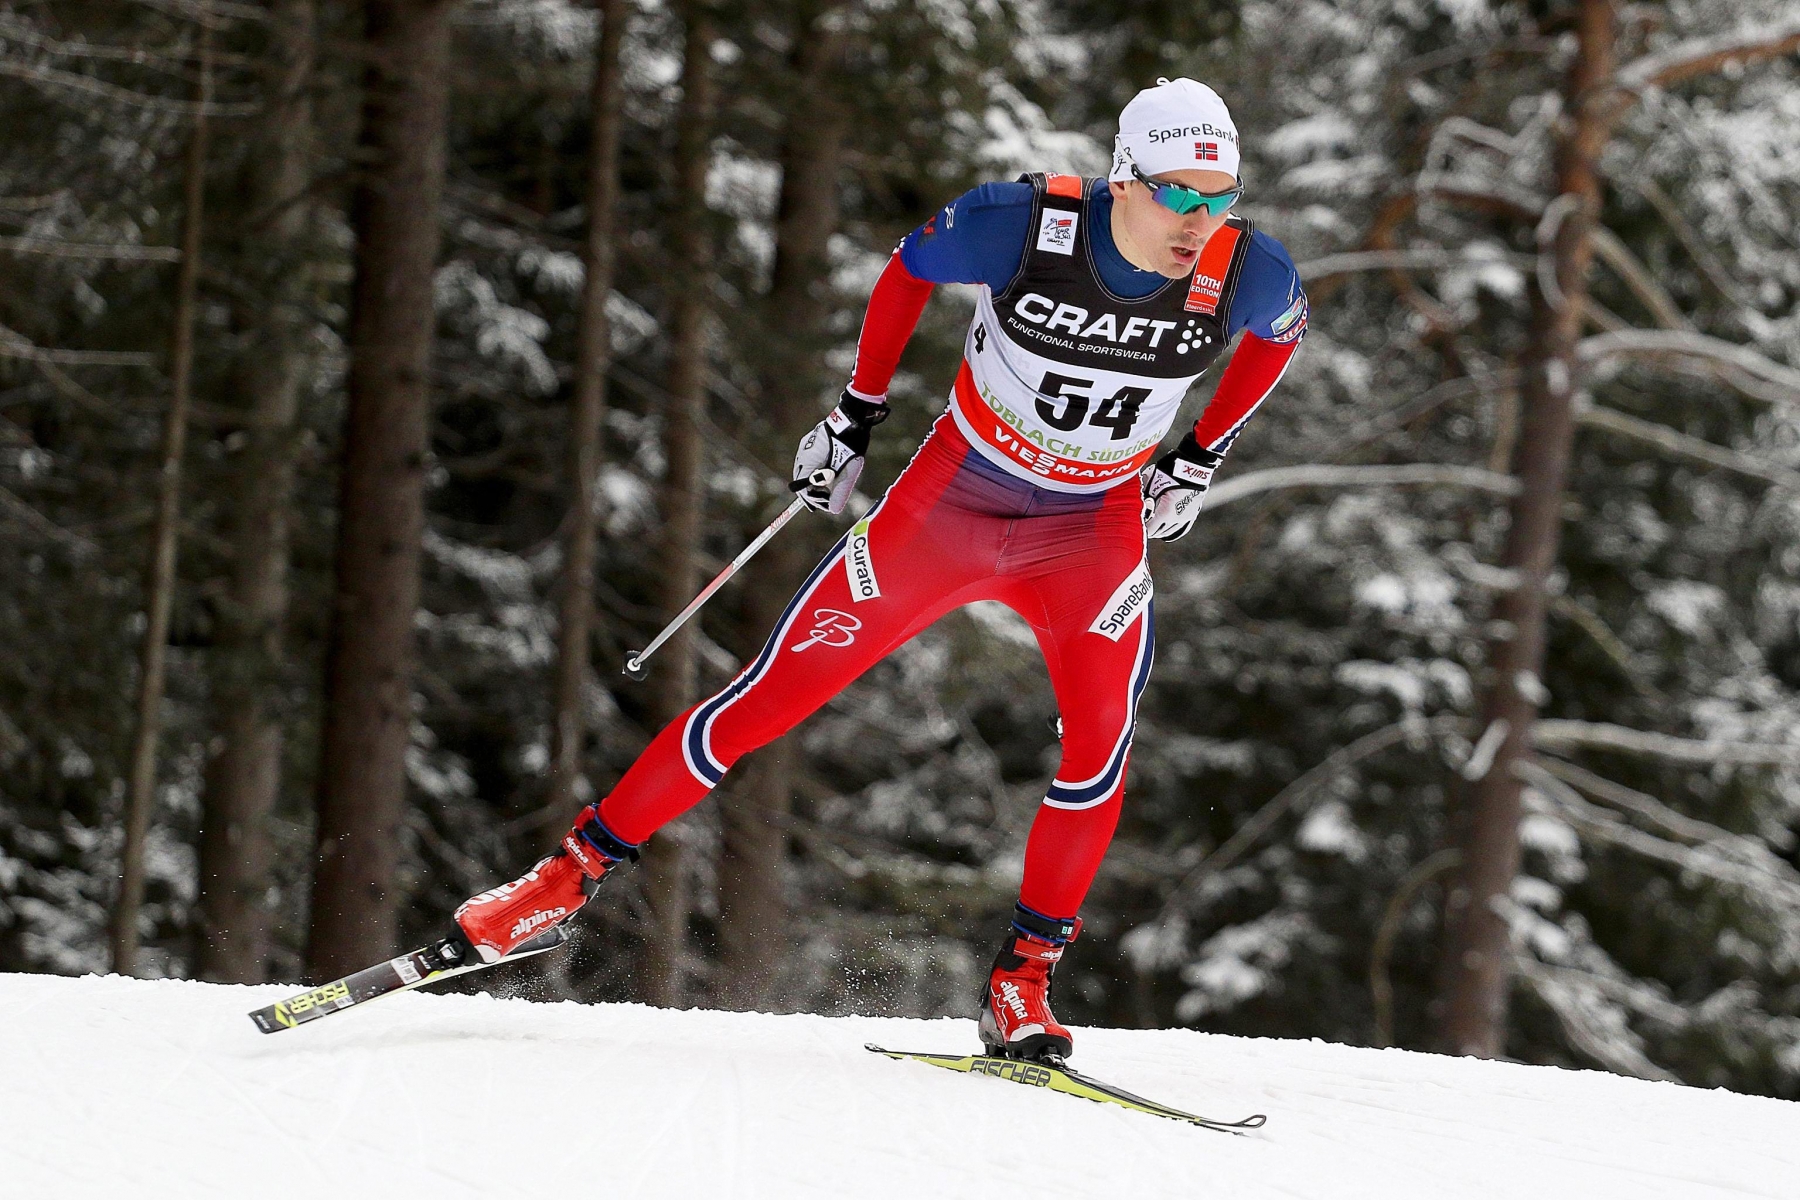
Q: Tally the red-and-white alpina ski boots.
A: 2